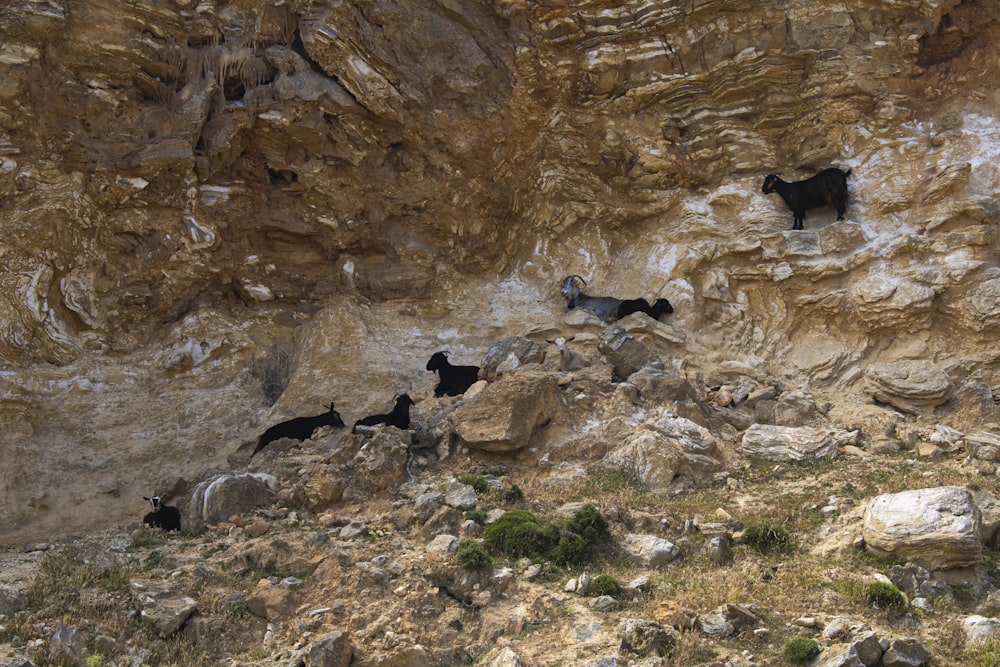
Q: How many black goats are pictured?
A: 6